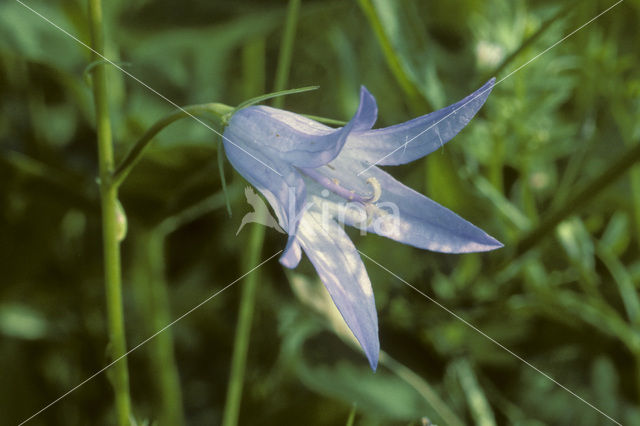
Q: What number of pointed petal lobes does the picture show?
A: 5